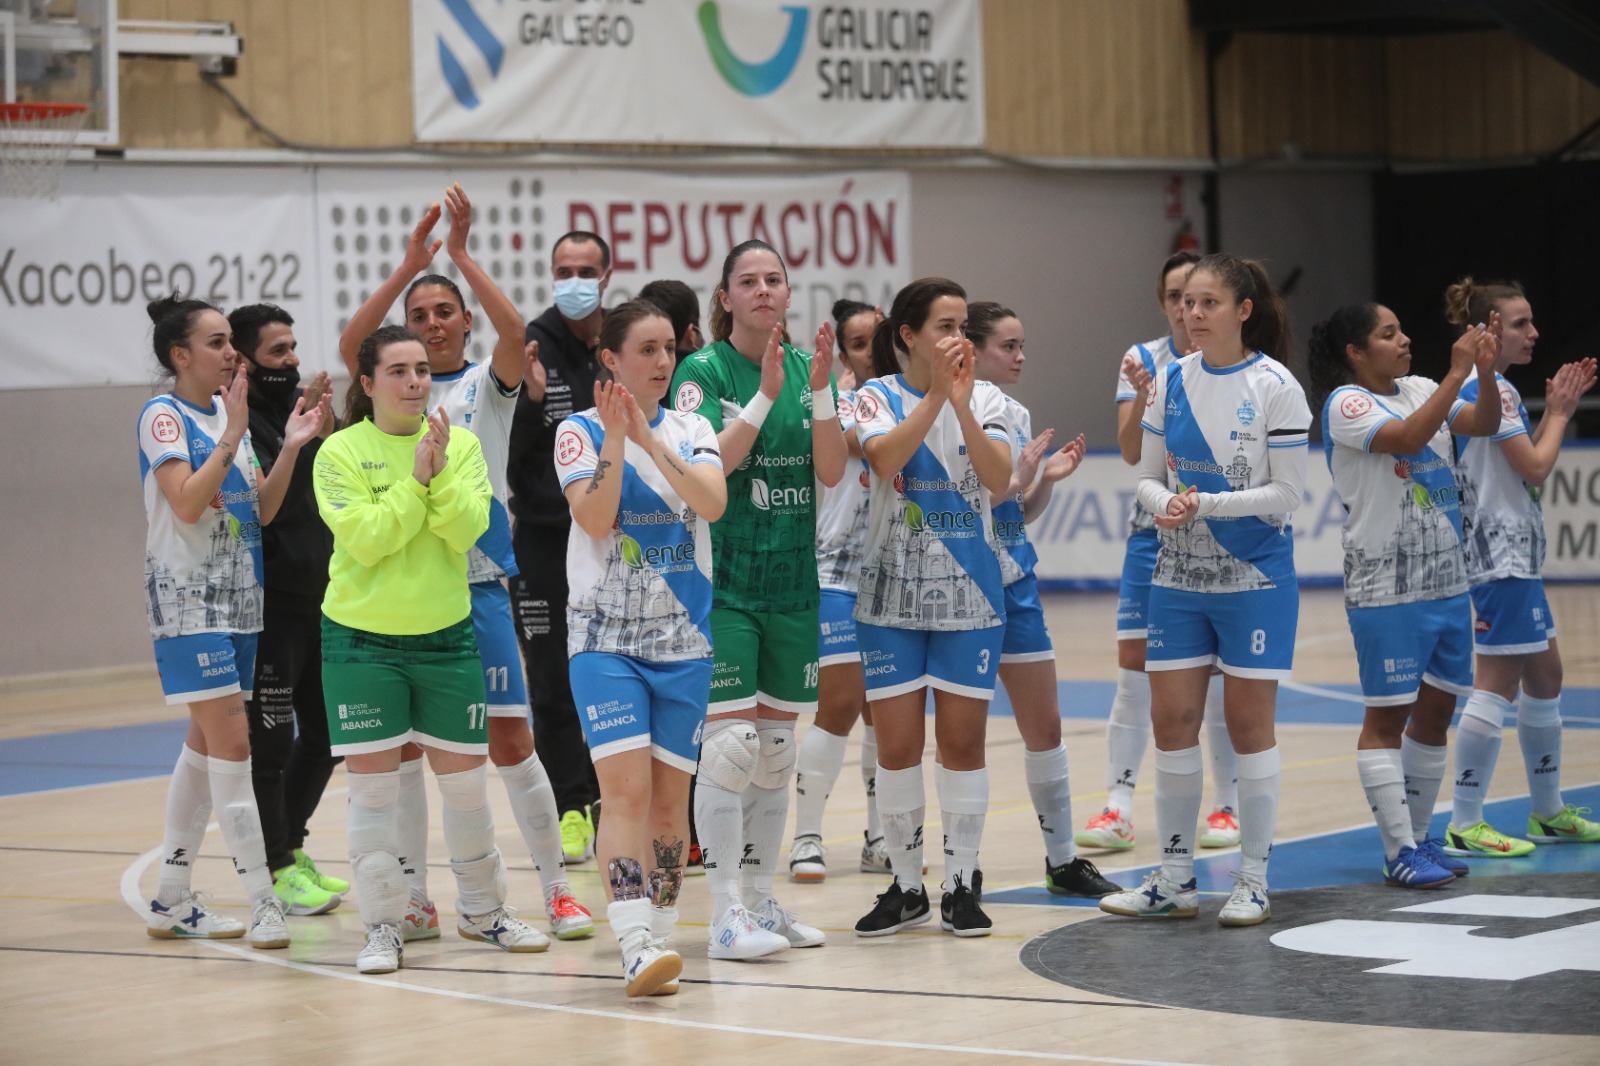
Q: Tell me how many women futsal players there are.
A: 12